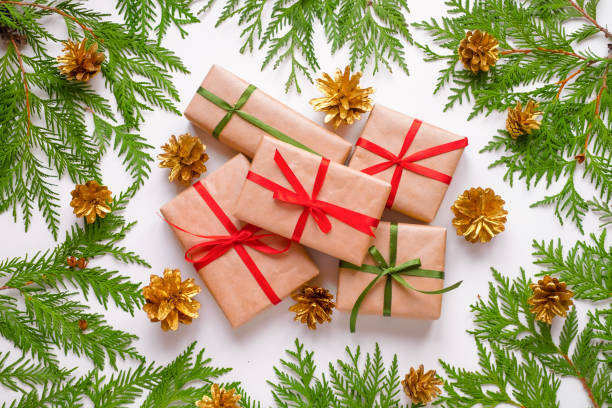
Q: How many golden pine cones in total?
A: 12